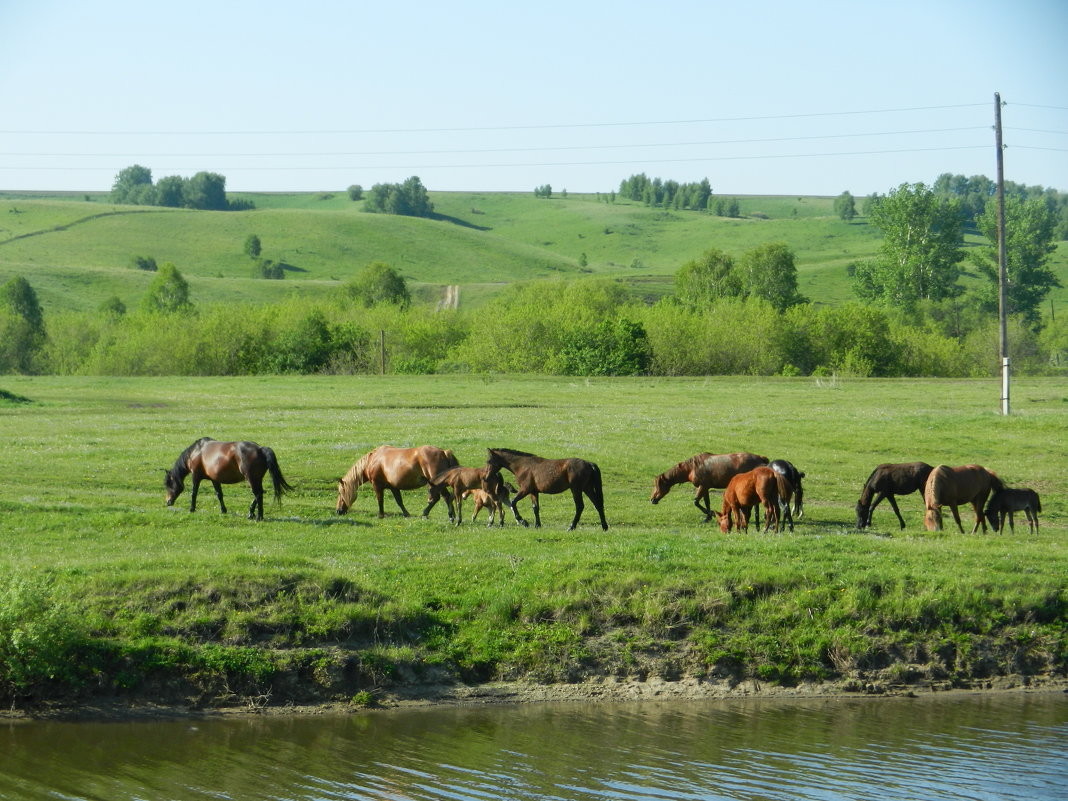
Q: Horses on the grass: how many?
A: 11